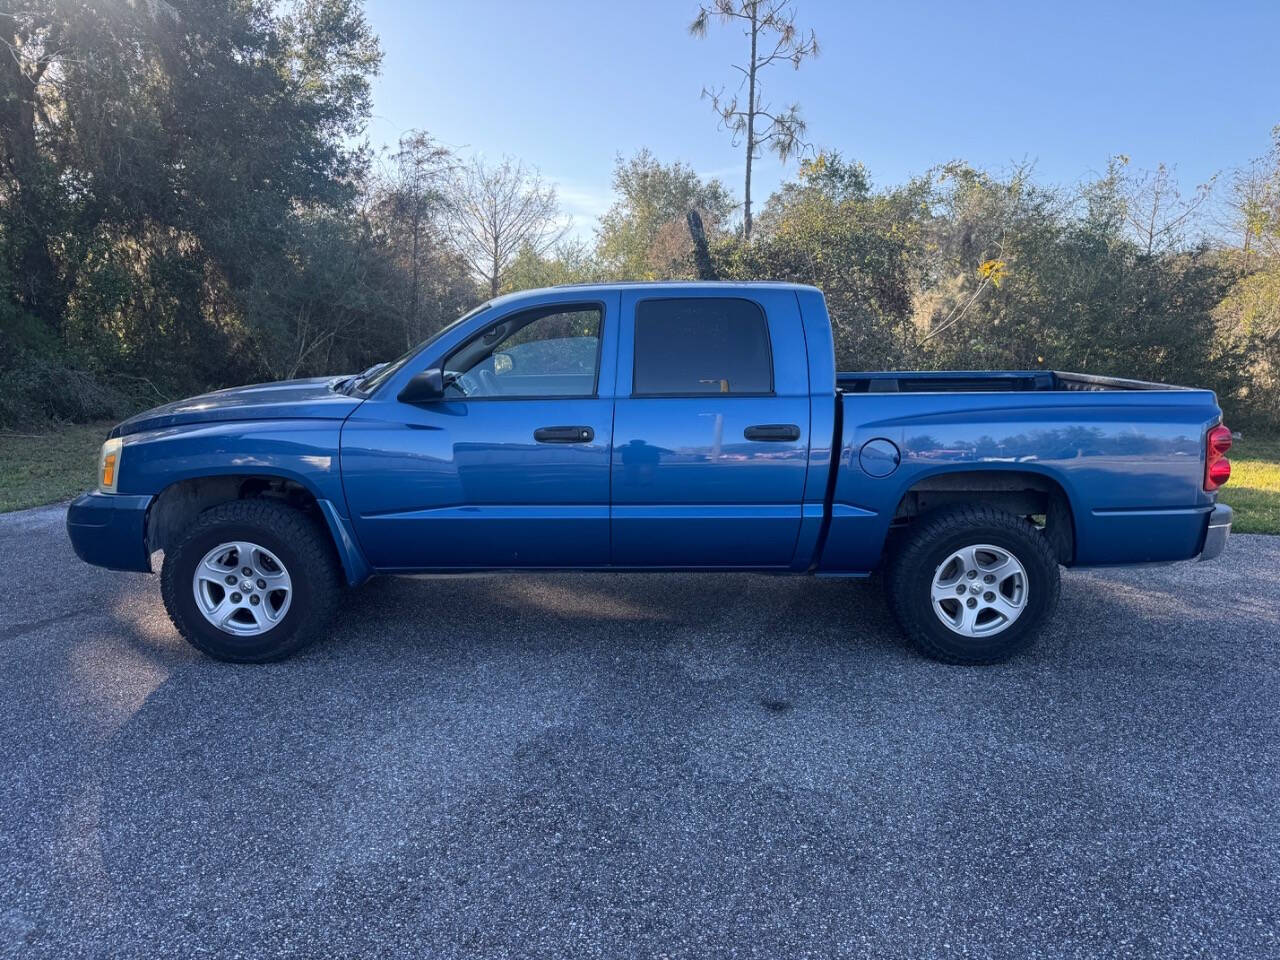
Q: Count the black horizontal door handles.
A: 2